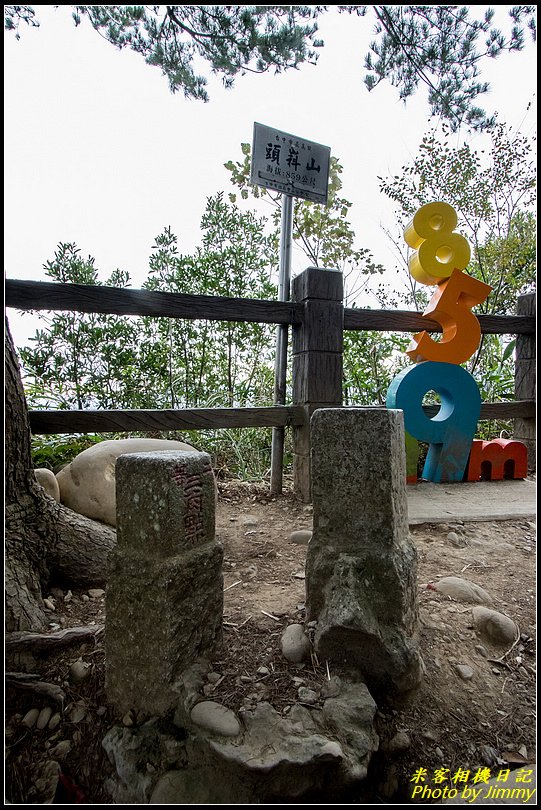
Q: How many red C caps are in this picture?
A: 0